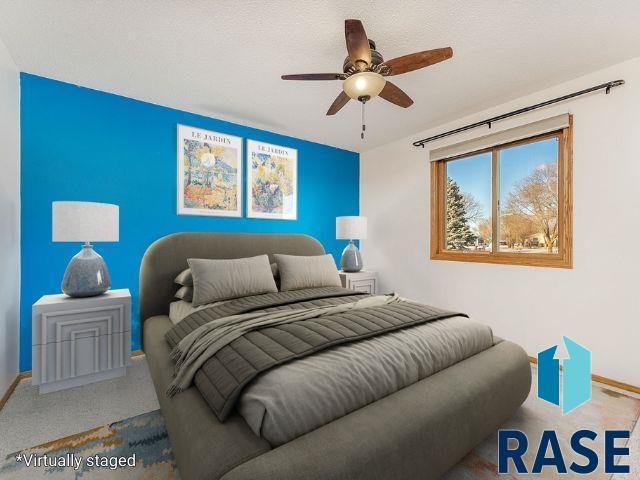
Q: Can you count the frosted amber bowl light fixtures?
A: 1